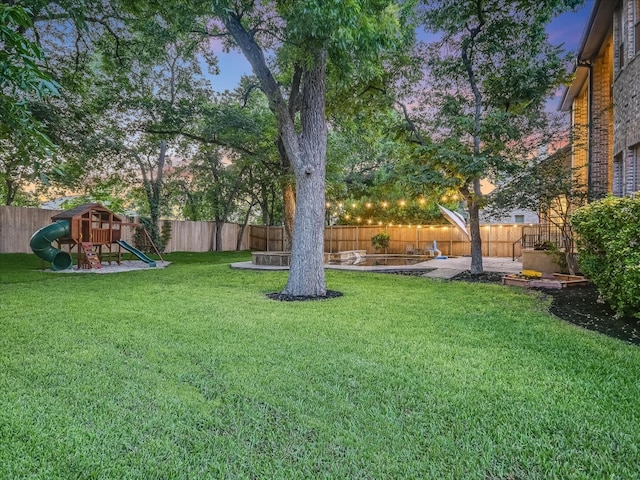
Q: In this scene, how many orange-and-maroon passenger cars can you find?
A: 0